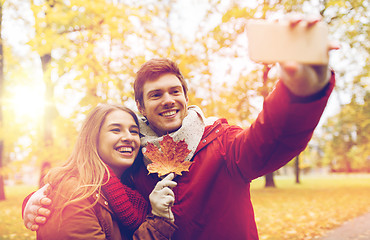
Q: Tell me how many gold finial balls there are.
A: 0